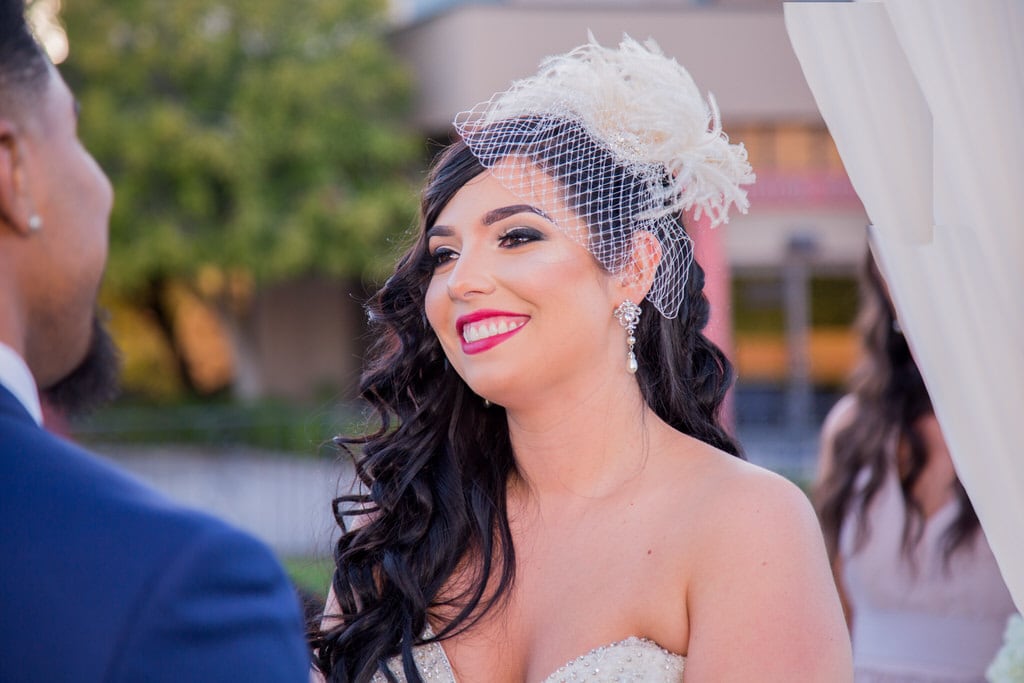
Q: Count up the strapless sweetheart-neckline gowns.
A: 1